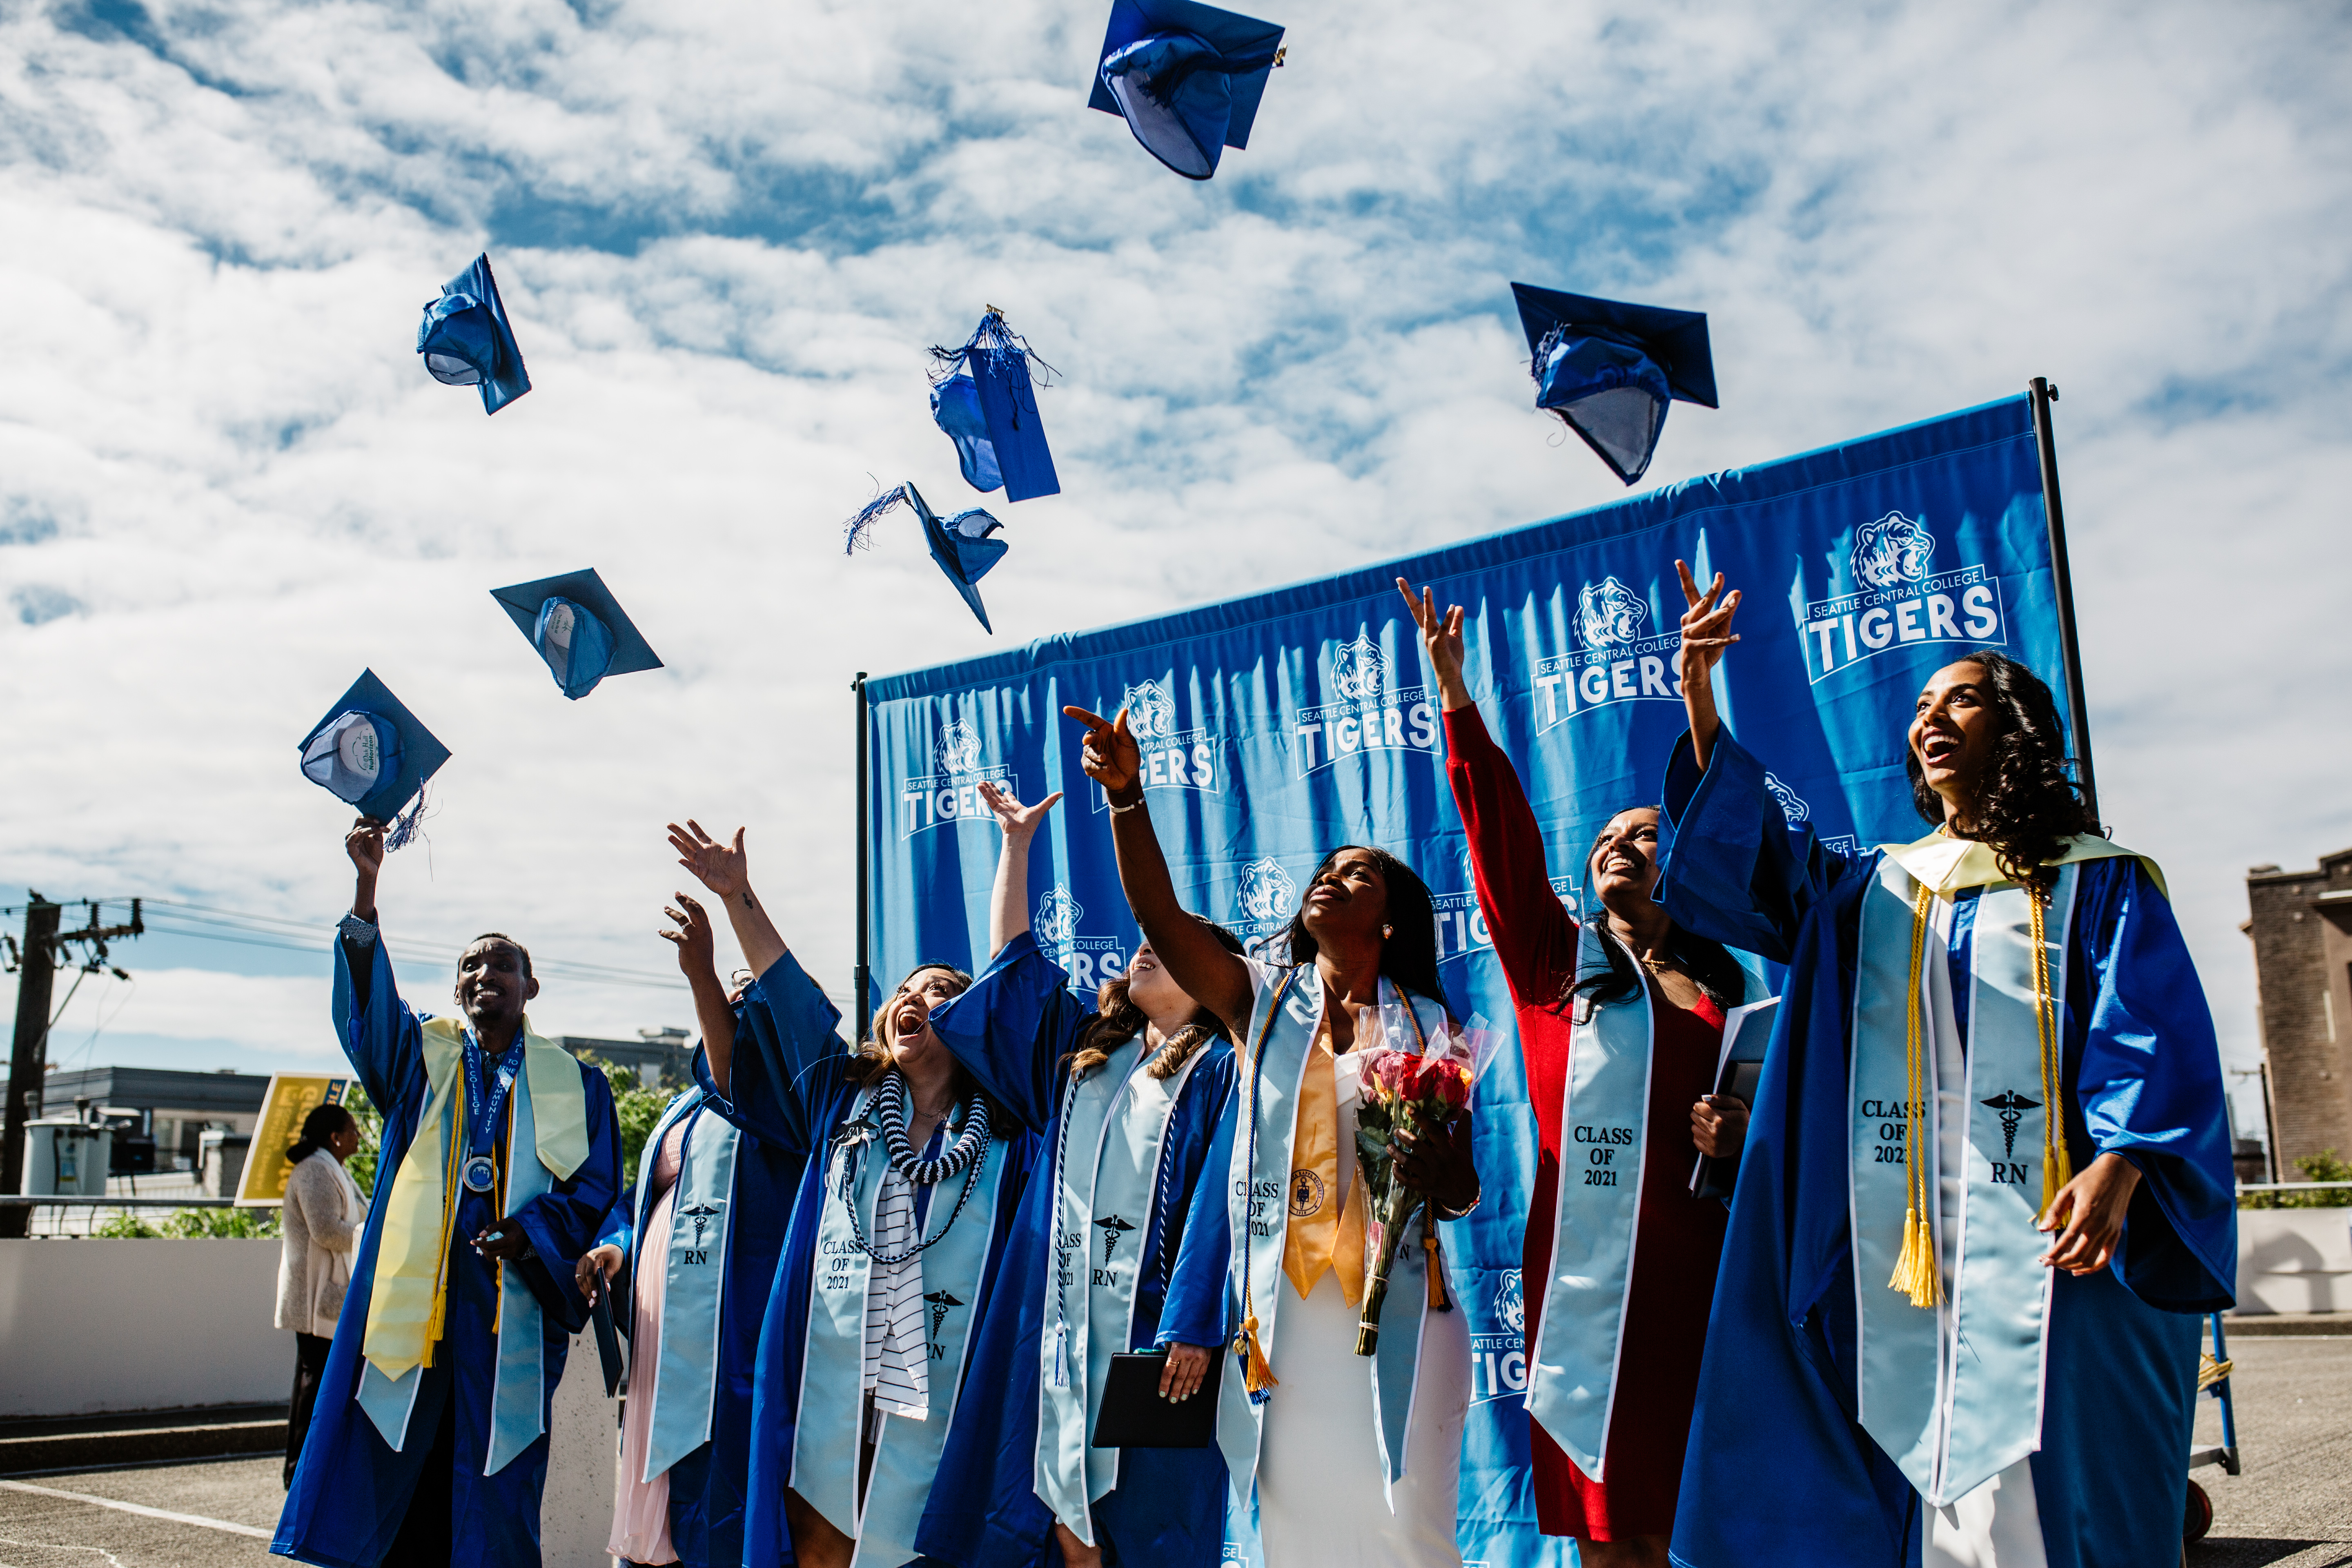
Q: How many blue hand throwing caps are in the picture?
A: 7